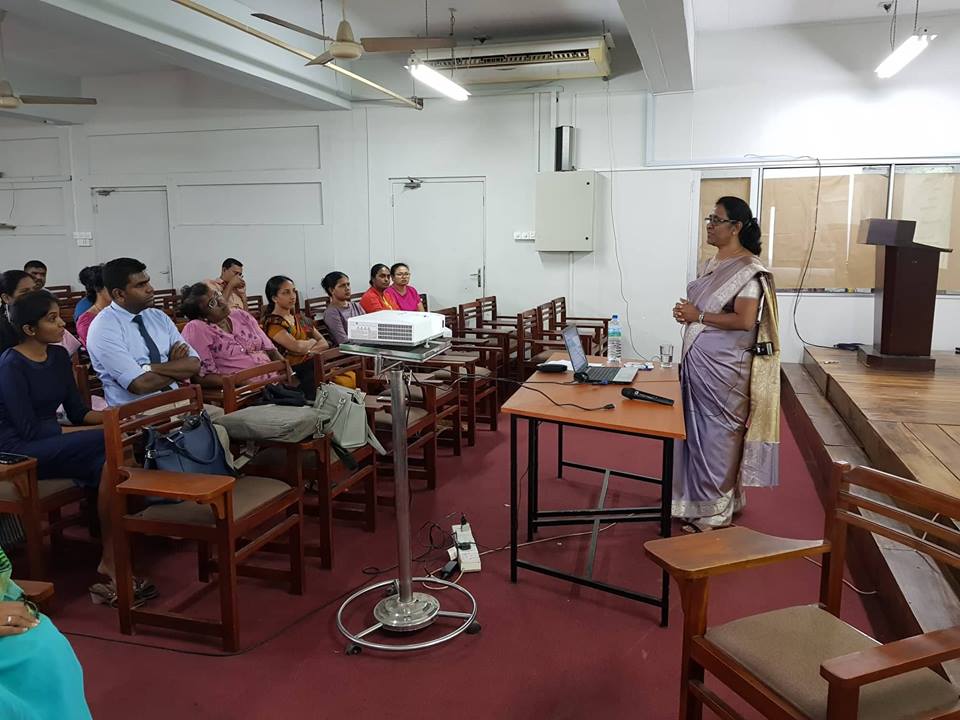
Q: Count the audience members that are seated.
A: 13